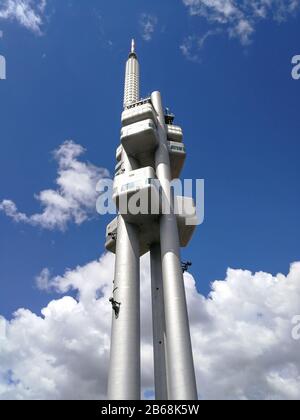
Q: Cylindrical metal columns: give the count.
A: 3